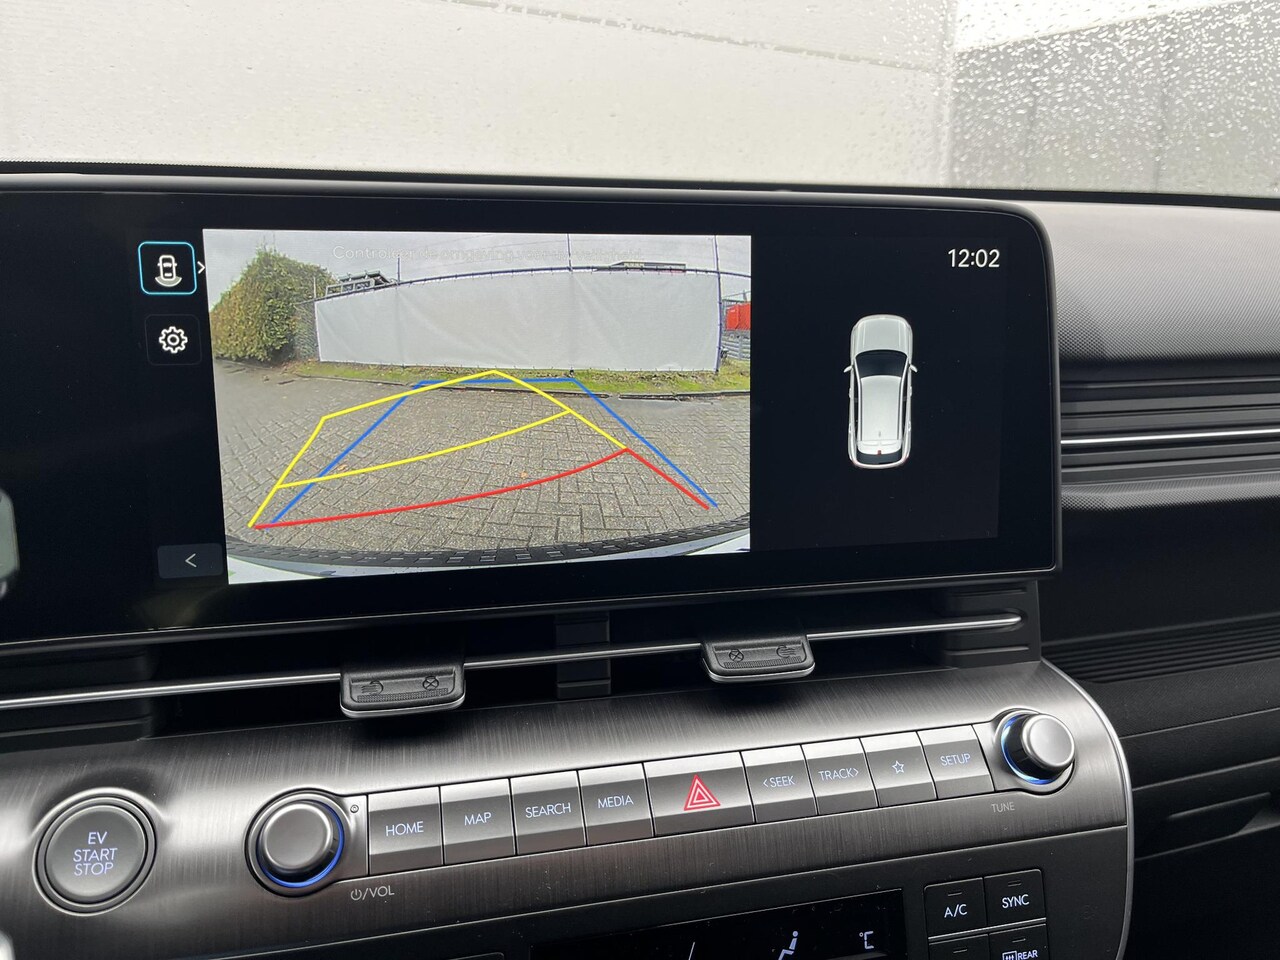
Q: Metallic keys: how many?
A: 9